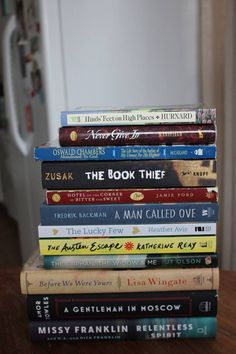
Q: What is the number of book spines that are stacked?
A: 12